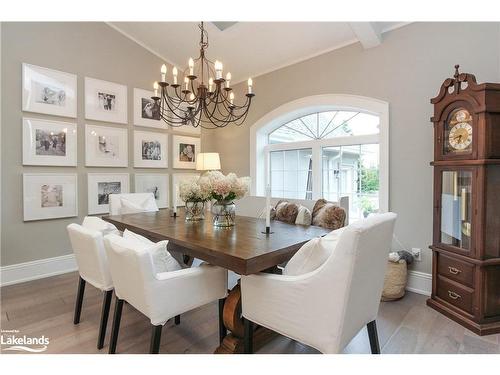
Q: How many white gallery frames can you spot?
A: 12